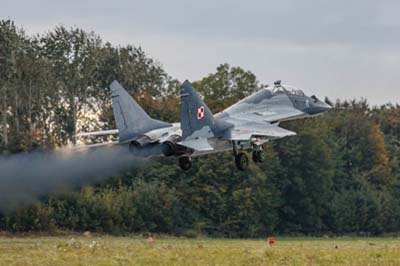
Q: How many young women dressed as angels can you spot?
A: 0